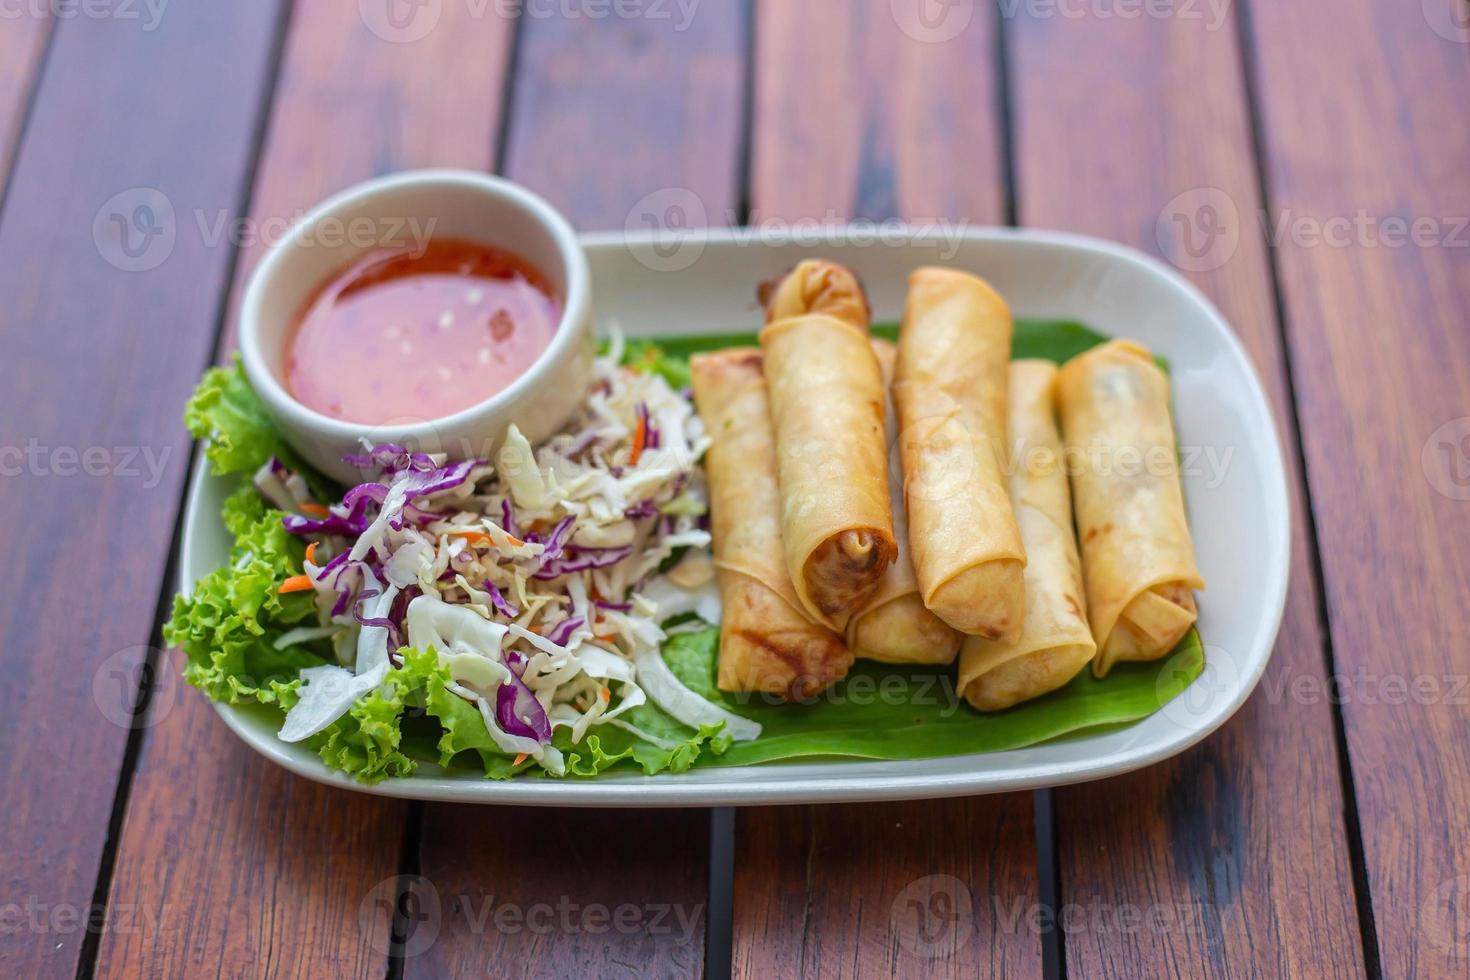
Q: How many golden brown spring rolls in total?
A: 6